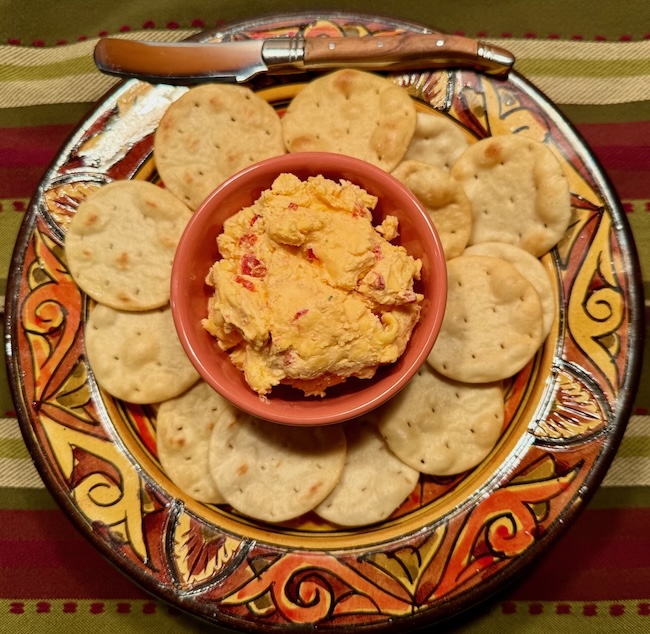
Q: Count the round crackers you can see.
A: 13